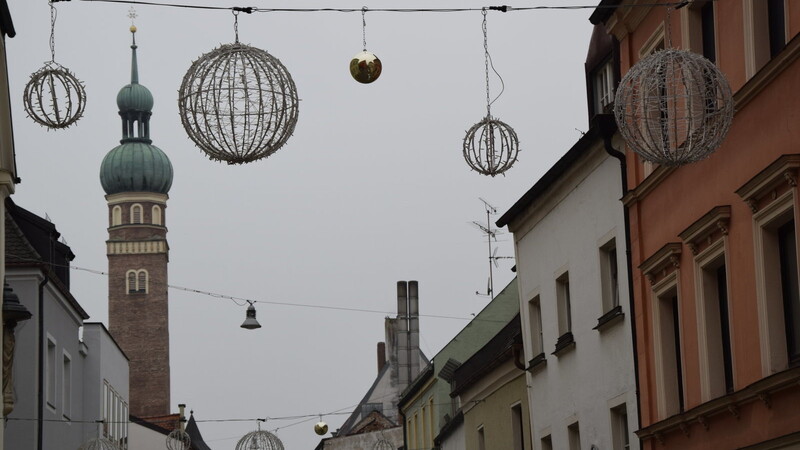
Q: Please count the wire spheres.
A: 8